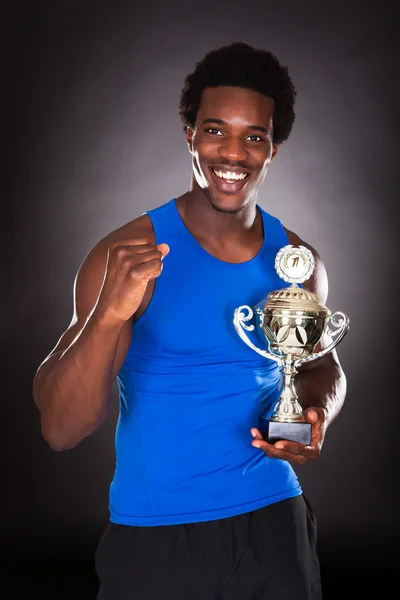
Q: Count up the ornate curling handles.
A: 2